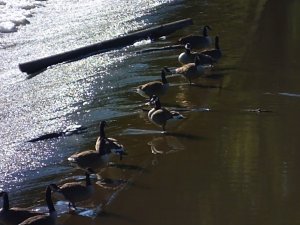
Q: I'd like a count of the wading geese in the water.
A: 11